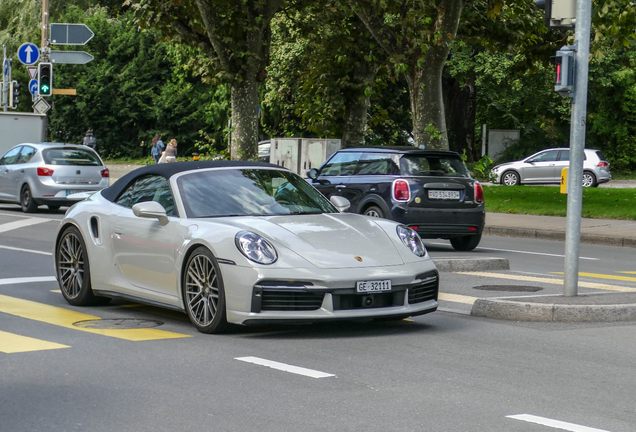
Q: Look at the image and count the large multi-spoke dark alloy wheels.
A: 2